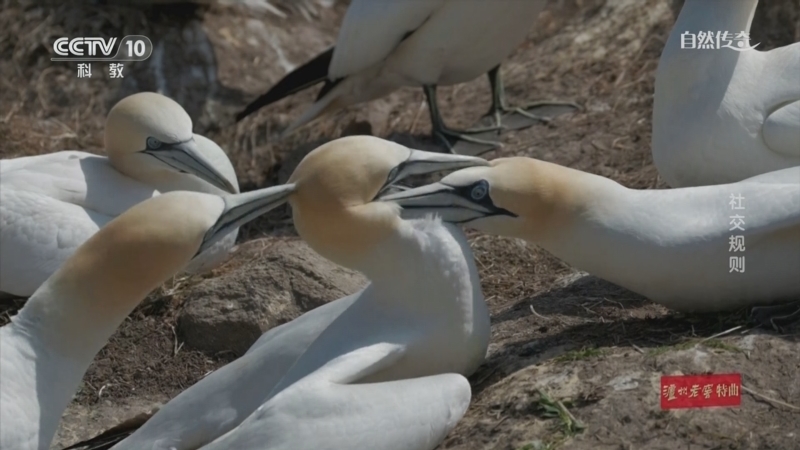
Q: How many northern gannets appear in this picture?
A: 6